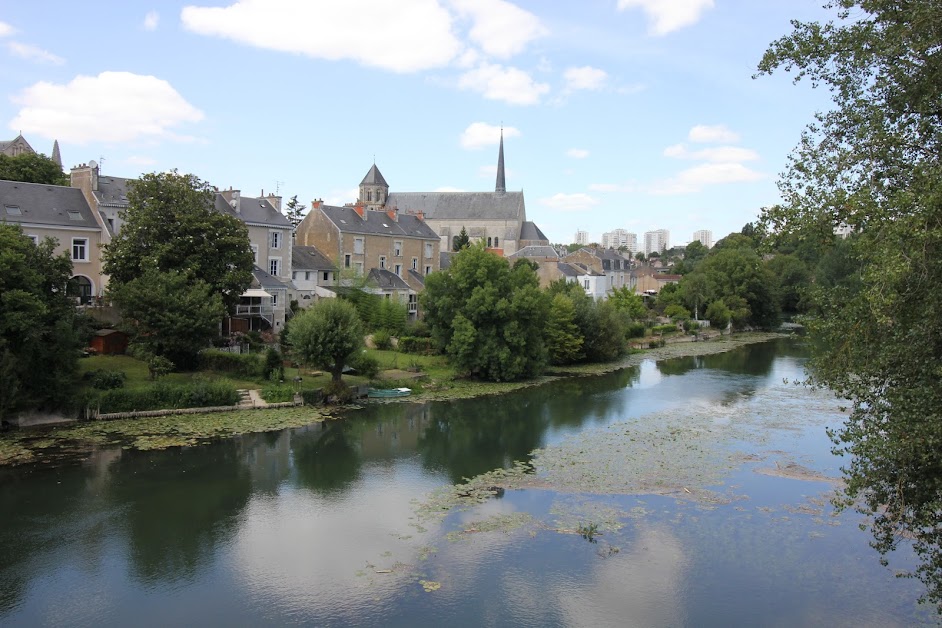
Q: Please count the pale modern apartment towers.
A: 4